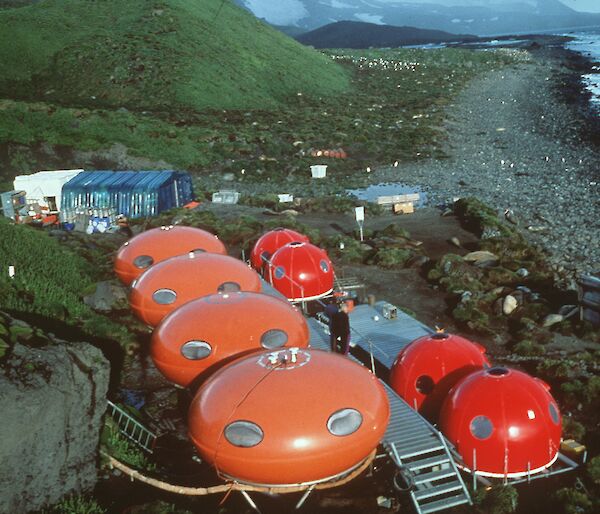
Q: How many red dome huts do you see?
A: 4